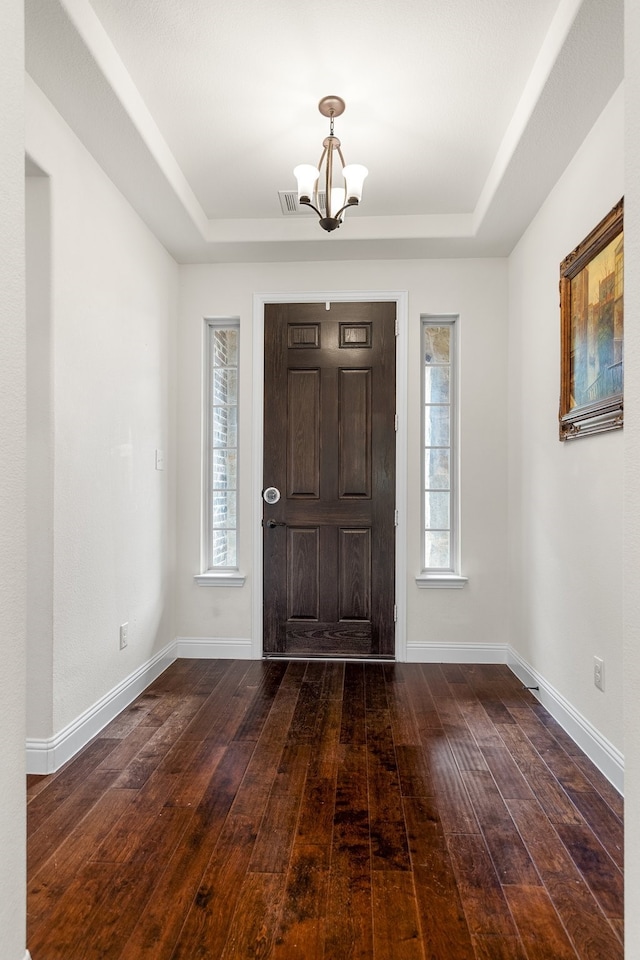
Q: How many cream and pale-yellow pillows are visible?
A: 0